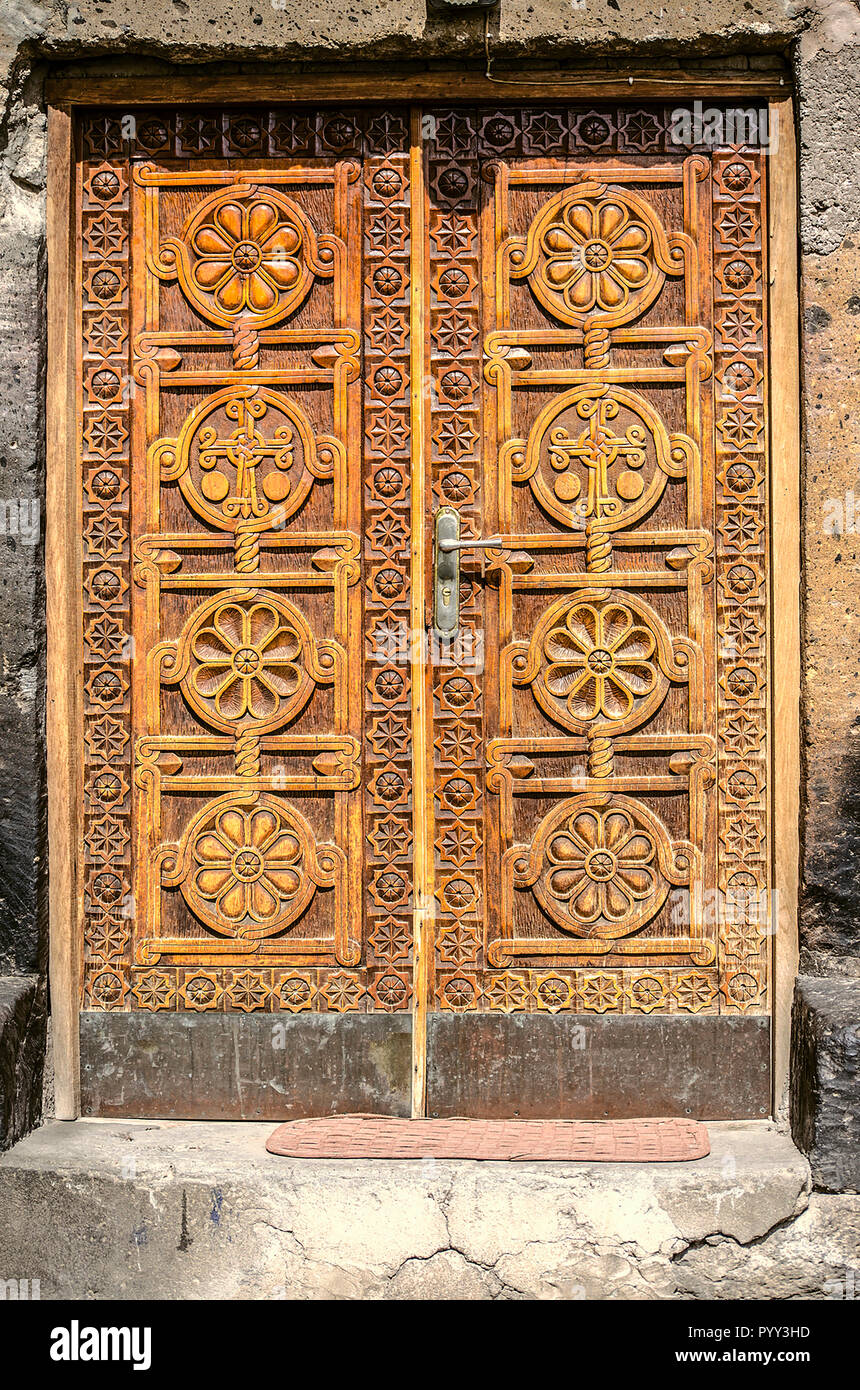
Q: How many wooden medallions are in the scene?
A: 8